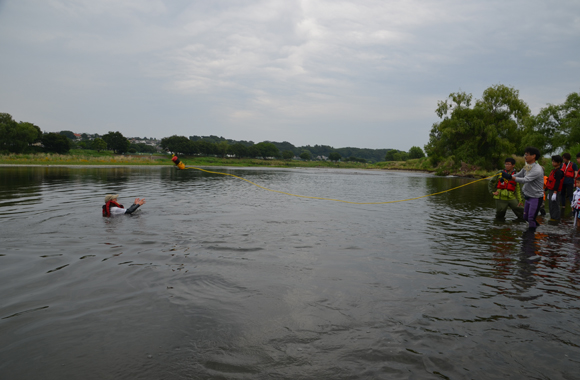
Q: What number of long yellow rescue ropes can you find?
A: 1